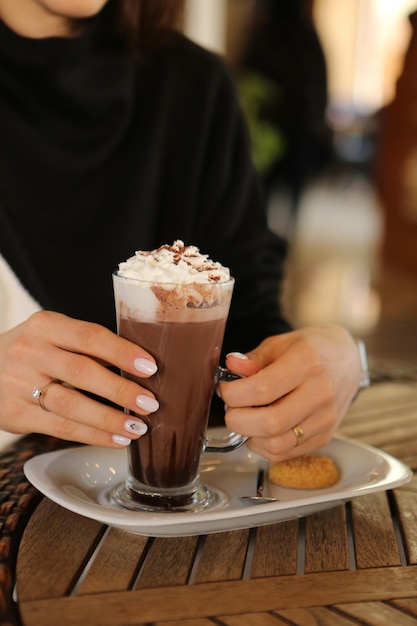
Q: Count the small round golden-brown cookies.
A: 1